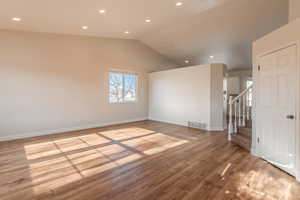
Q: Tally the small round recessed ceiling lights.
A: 8